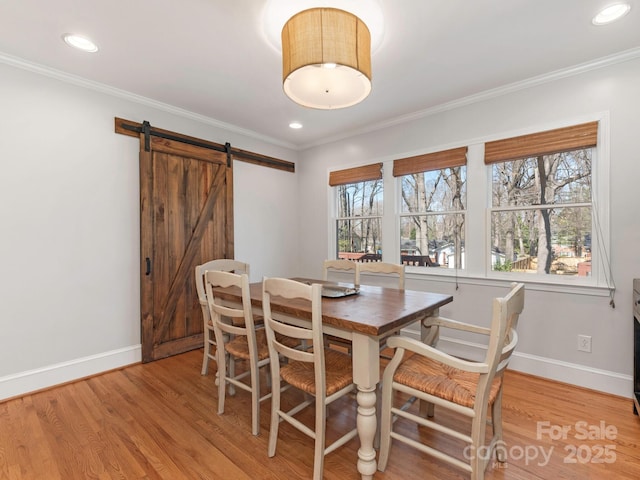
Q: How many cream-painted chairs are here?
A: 6